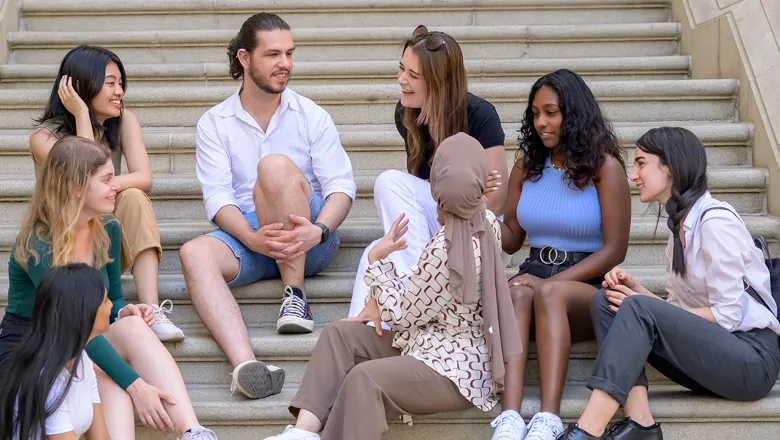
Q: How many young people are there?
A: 8